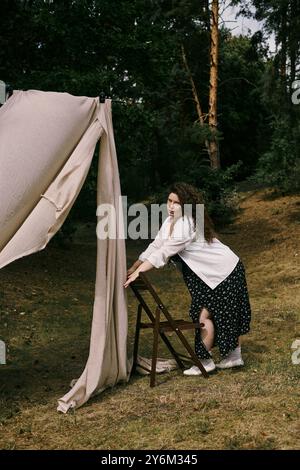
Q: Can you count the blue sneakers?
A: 0